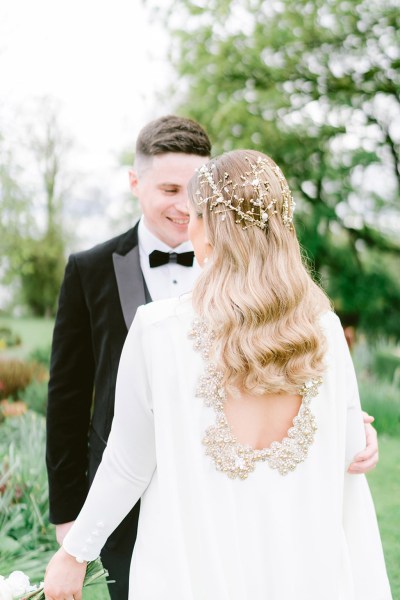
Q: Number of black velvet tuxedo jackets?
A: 1